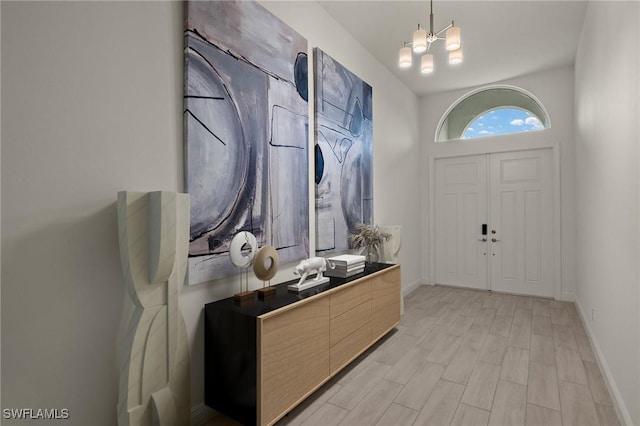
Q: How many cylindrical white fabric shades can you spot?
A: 5